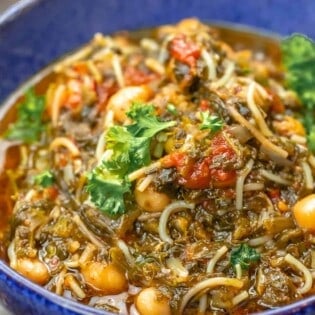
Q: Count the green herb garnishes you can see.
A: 6